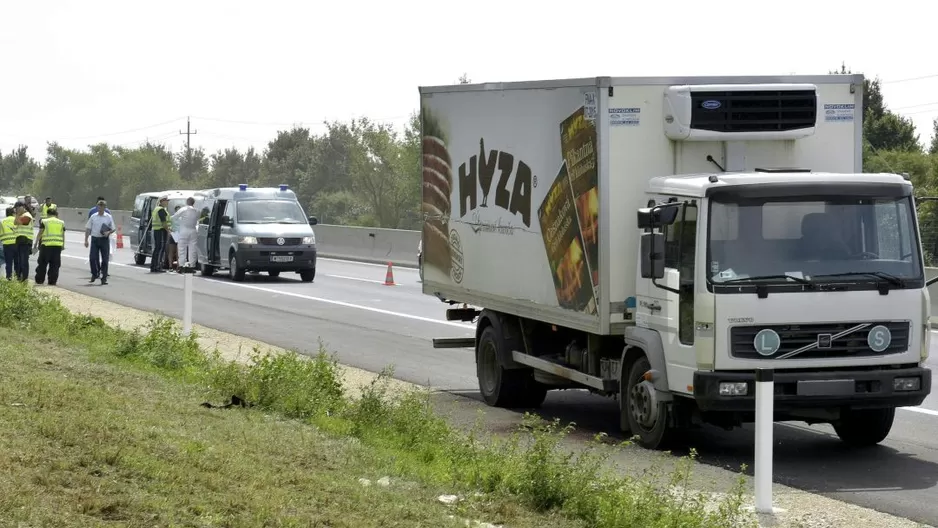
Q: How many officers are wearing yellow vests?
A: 5